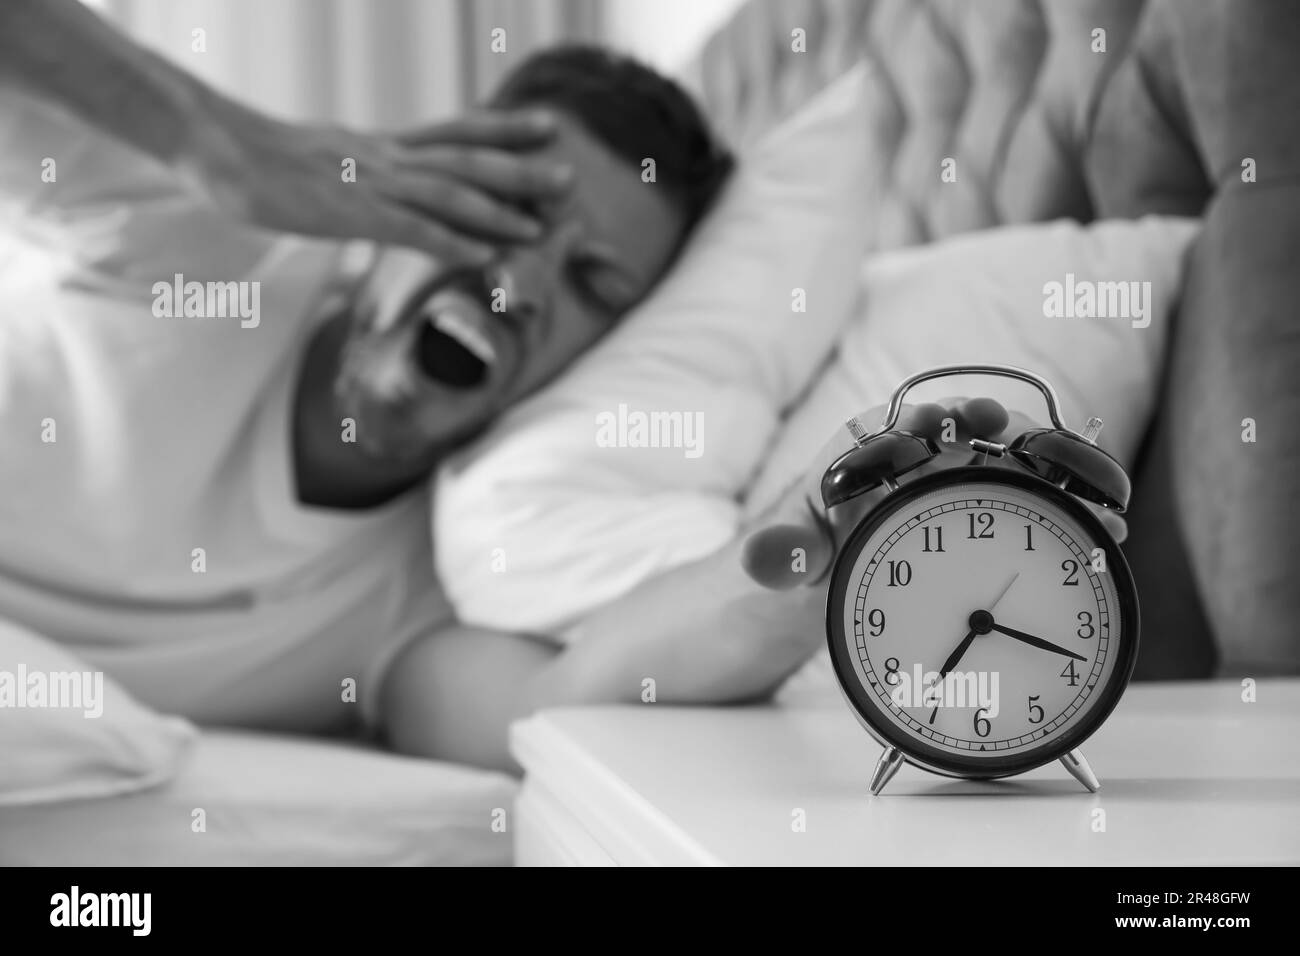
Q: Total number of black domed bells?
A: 2